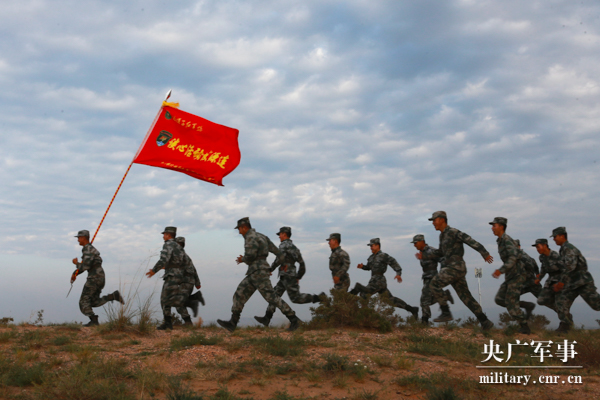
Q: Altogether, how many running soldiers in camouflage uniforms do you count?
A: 13